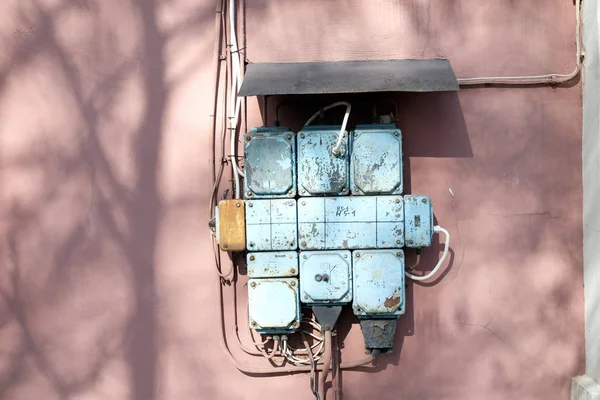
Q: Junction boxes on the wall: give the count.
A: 11